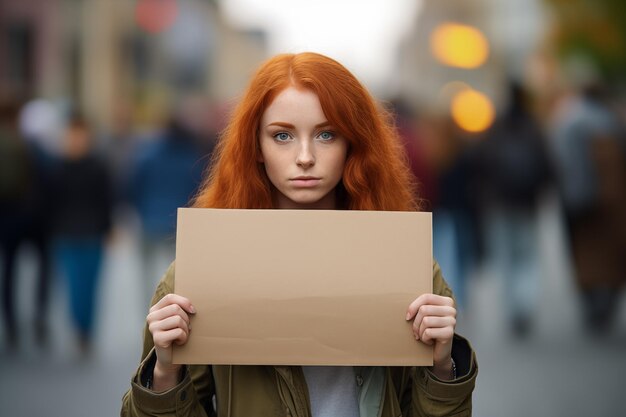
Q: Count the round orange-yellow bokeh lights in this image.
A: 2